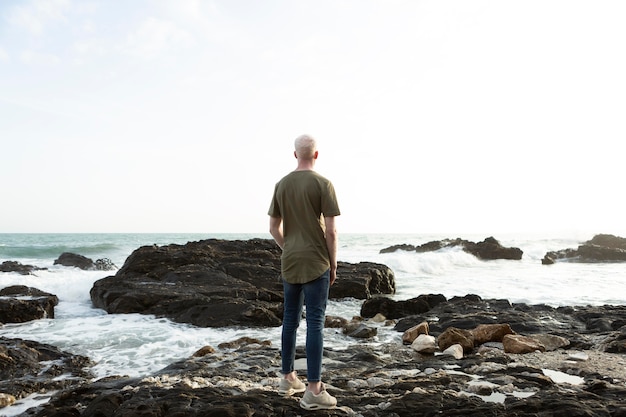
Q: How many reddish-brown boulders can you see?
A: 4